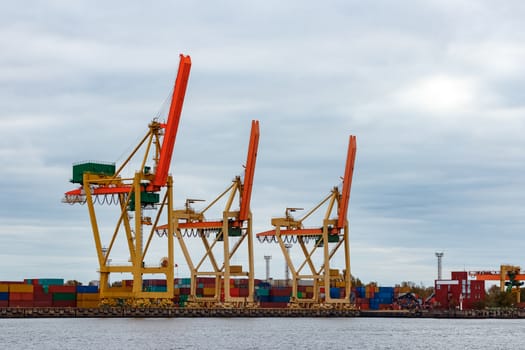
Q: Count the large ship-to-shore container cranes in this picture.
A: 3